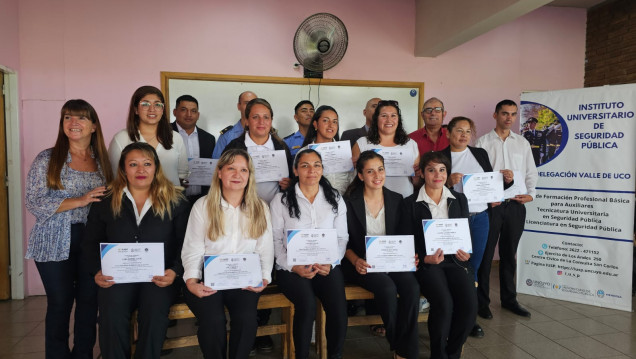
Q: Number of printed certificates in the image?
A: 11